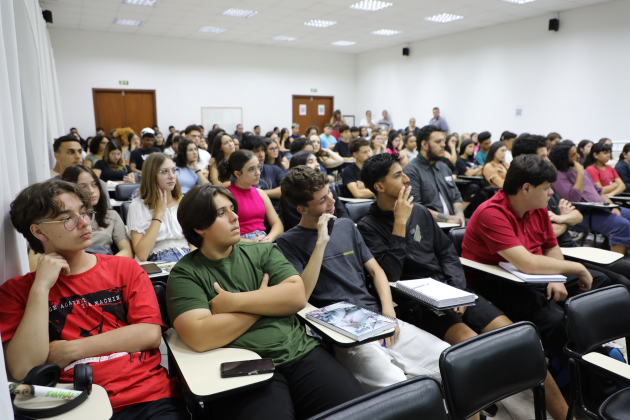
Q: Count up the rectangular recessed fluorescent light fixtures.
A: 11